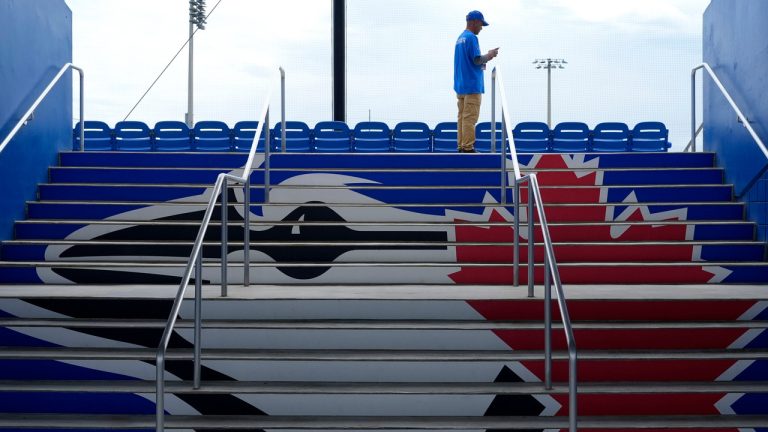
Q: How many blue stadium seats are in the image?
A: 15